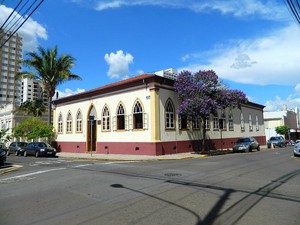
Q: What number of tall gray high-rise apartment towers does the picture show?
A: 2